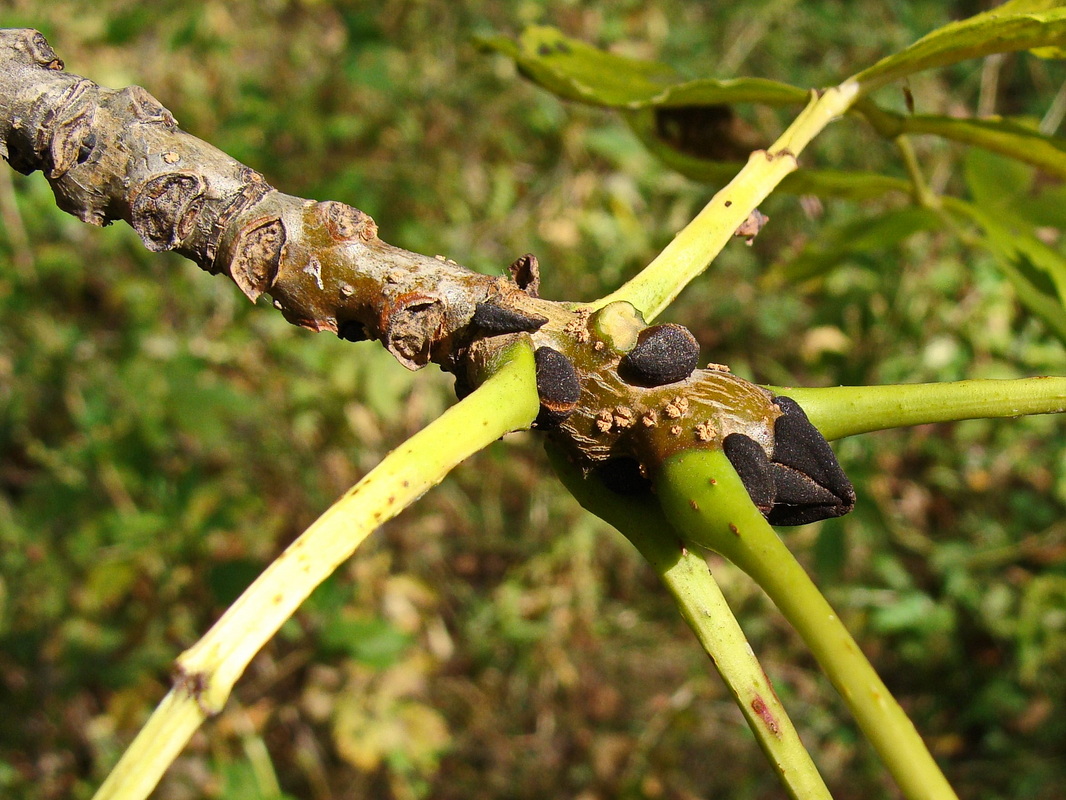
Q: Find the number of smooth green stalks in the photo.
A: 5